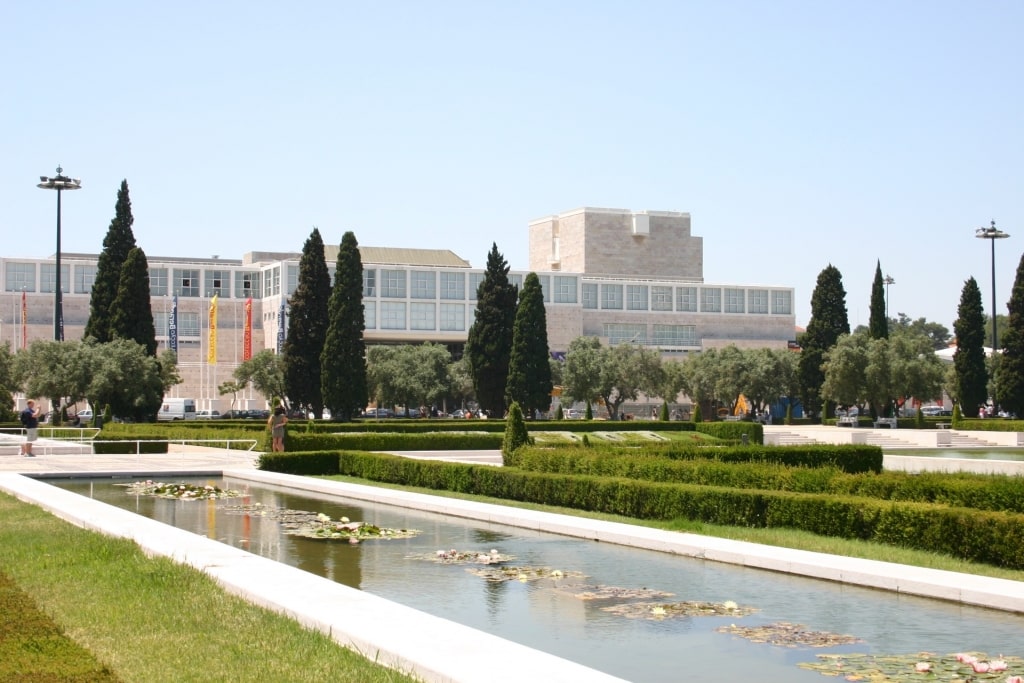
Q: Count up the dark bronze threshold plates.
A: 0